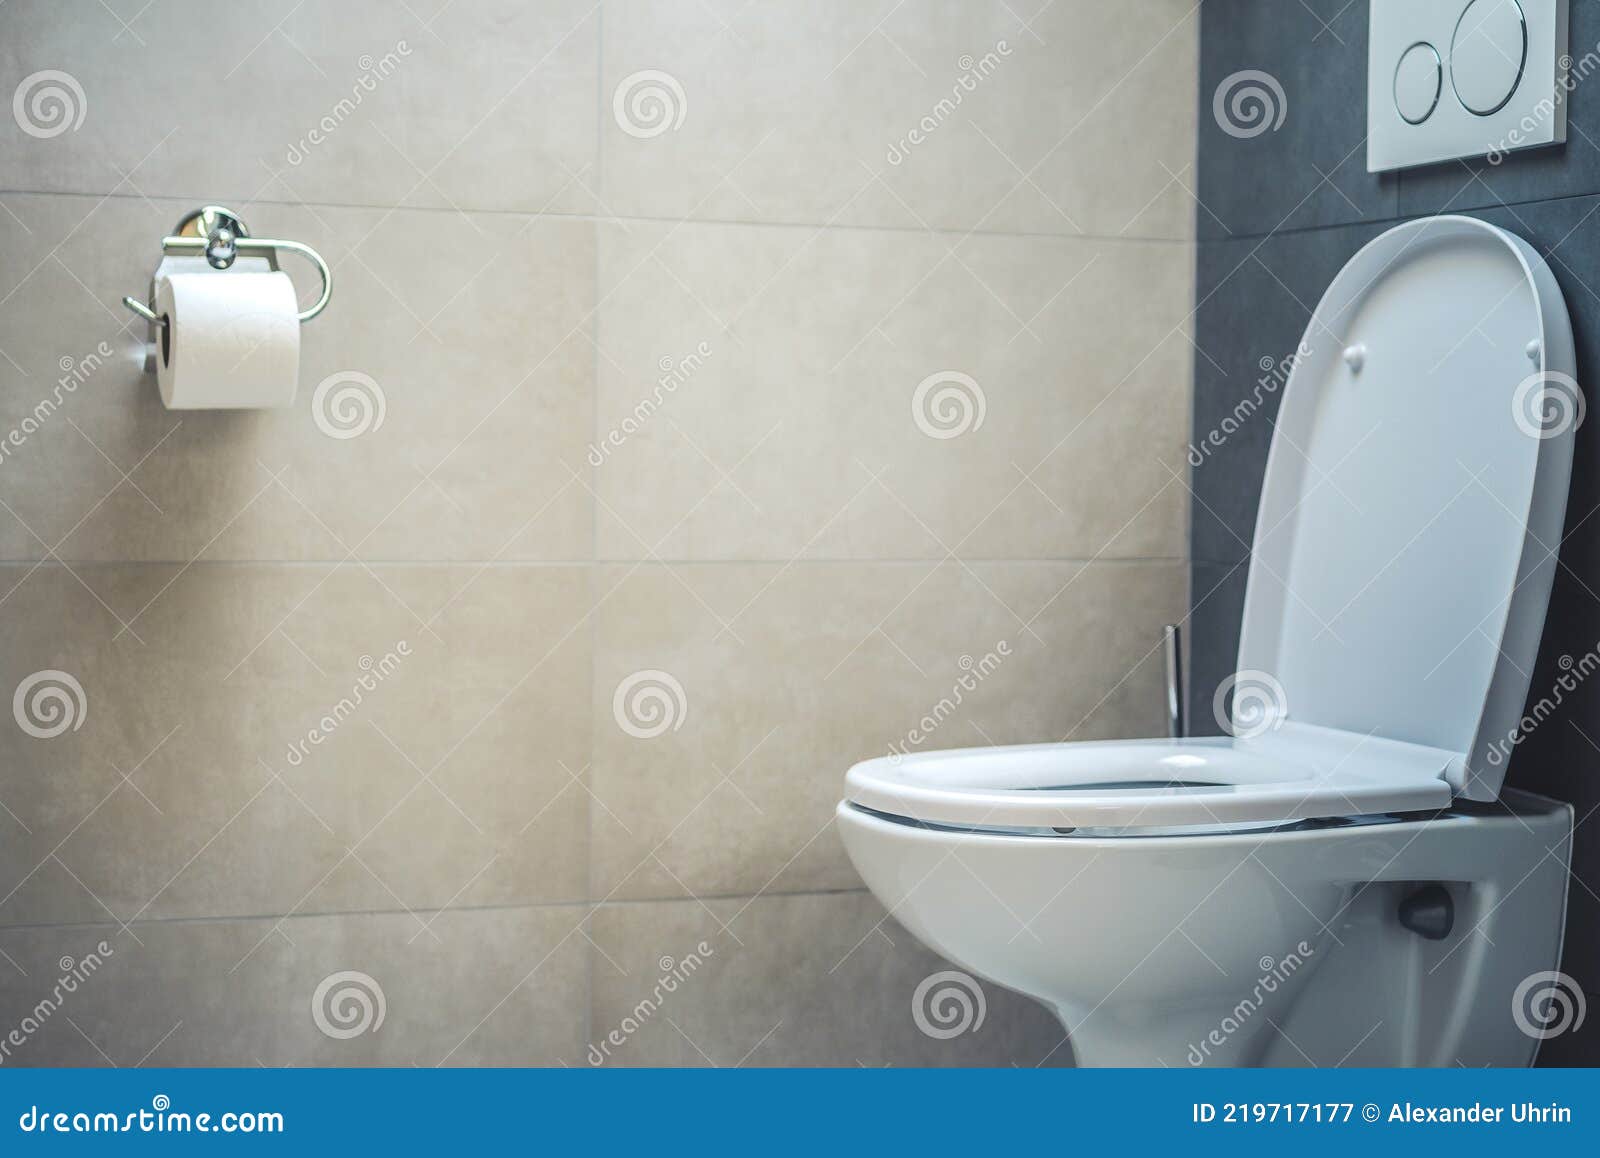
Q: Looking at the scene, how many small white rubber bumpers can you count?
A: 2